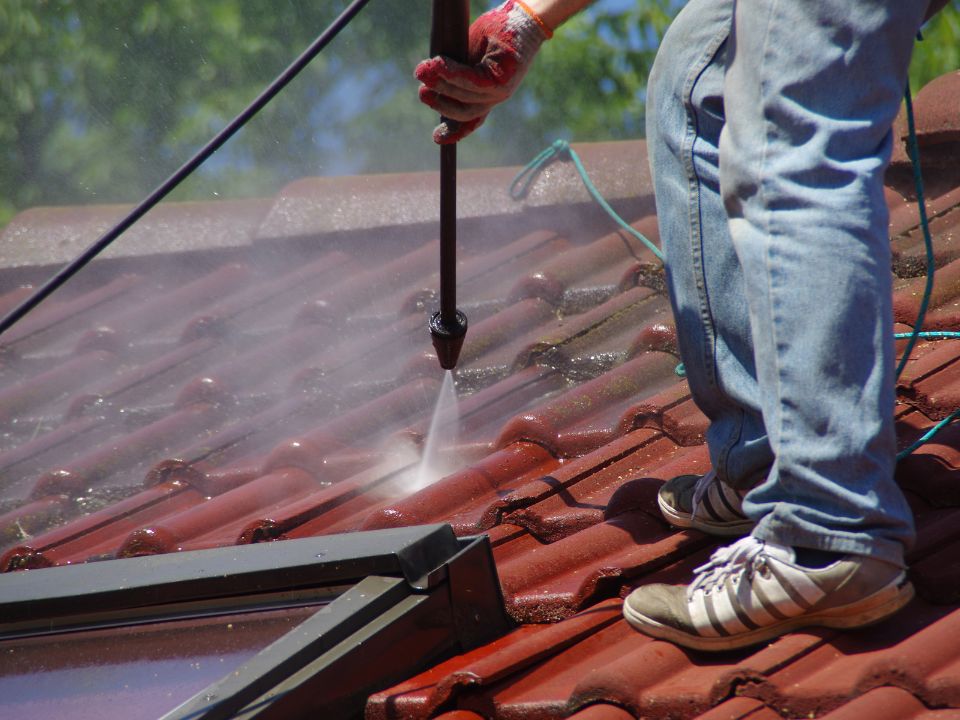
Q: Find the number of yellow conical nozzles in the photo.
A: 0